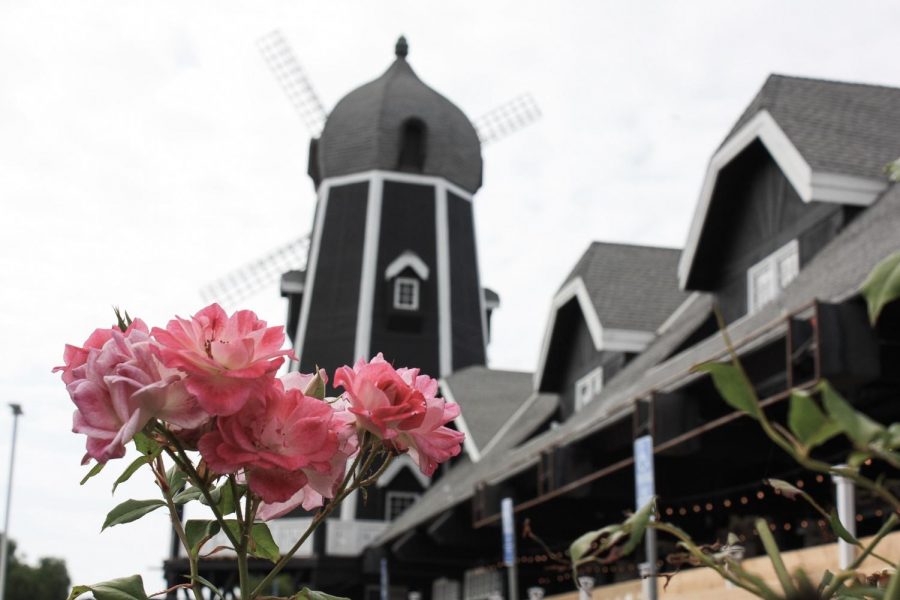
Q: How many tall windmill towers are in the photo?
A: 1